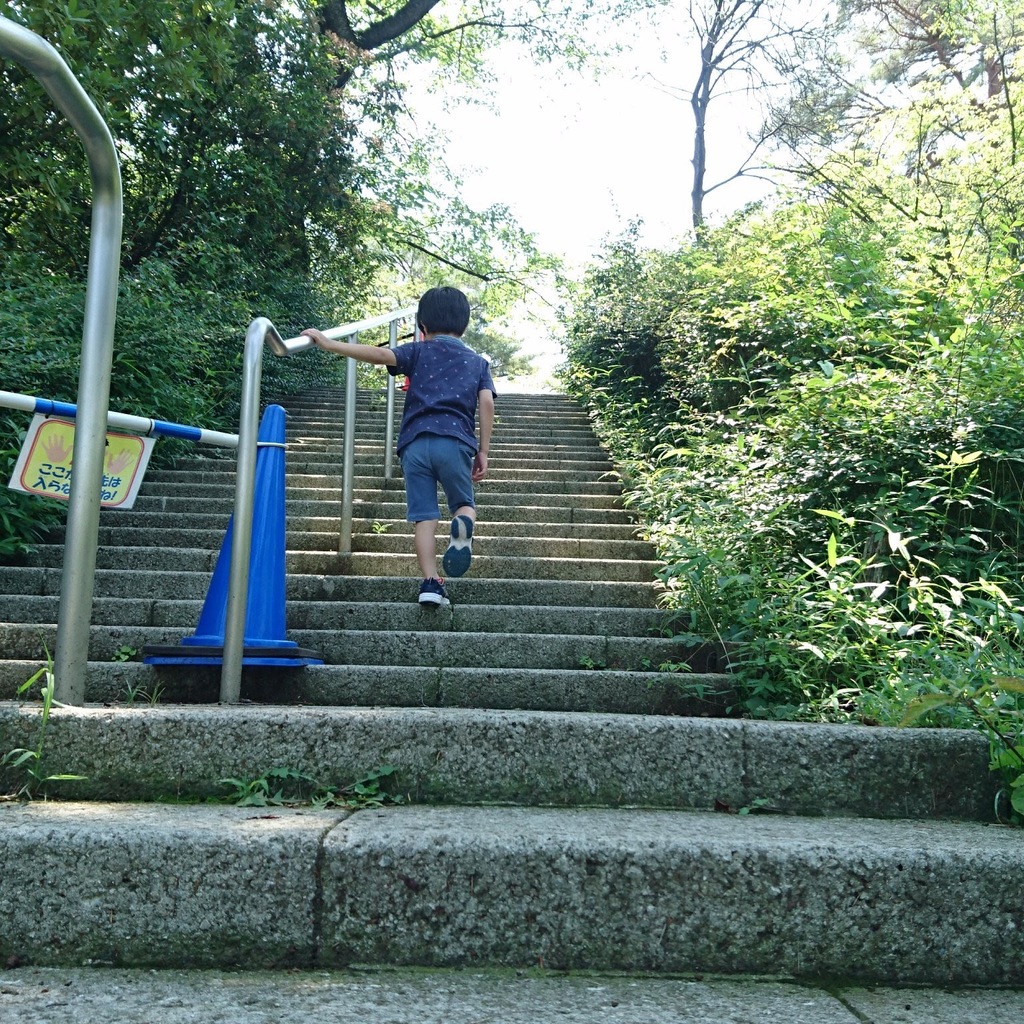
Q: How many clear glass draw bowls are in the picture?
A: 0